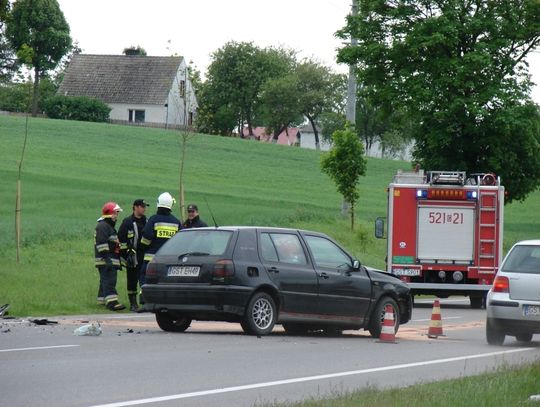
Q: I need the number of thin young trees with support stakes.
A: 2